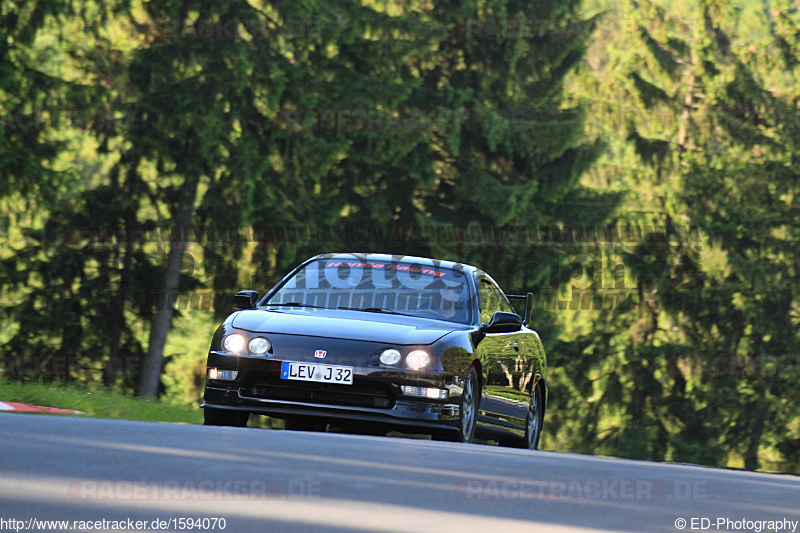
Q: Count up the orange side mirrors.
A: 0